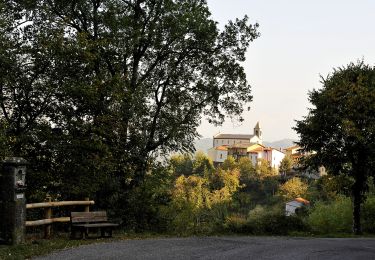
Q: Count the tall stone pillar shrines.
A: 1